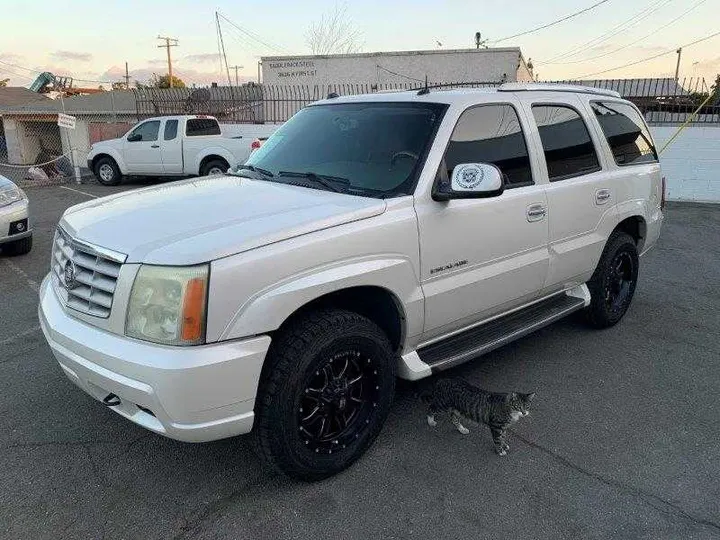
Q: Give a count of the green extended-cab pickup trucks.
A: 0